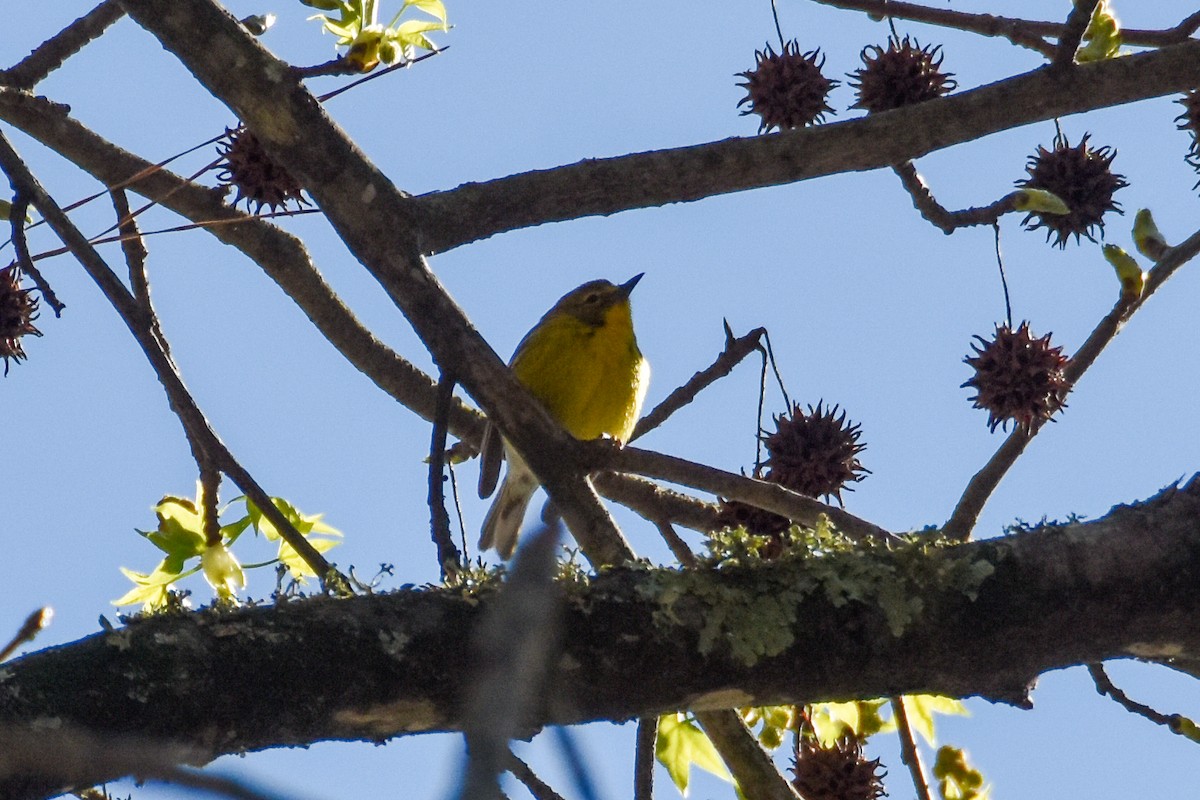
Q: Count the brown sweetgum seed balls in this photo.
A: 10